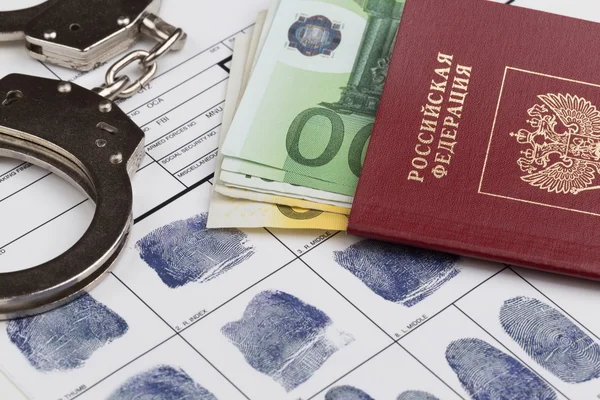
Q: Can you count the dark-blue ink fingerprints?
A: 9